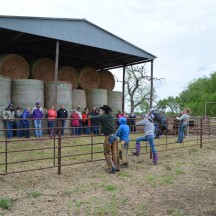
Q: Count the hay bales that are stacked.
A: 11